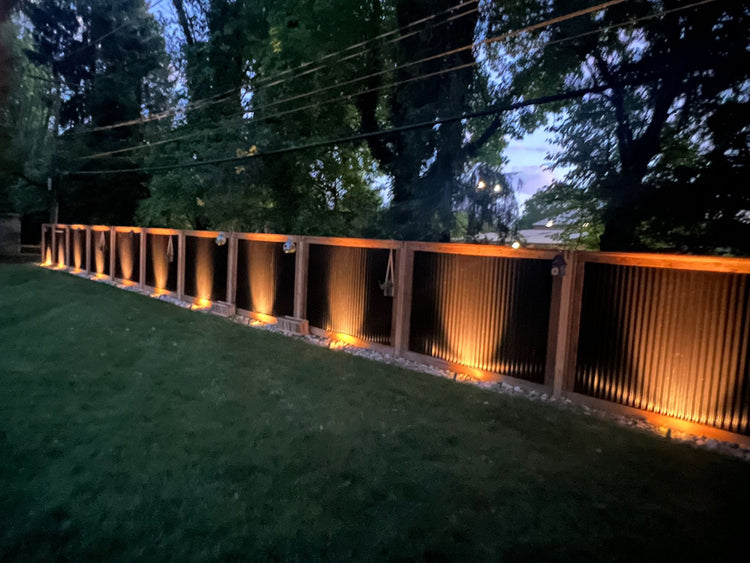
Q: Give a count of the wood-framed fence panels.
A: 11